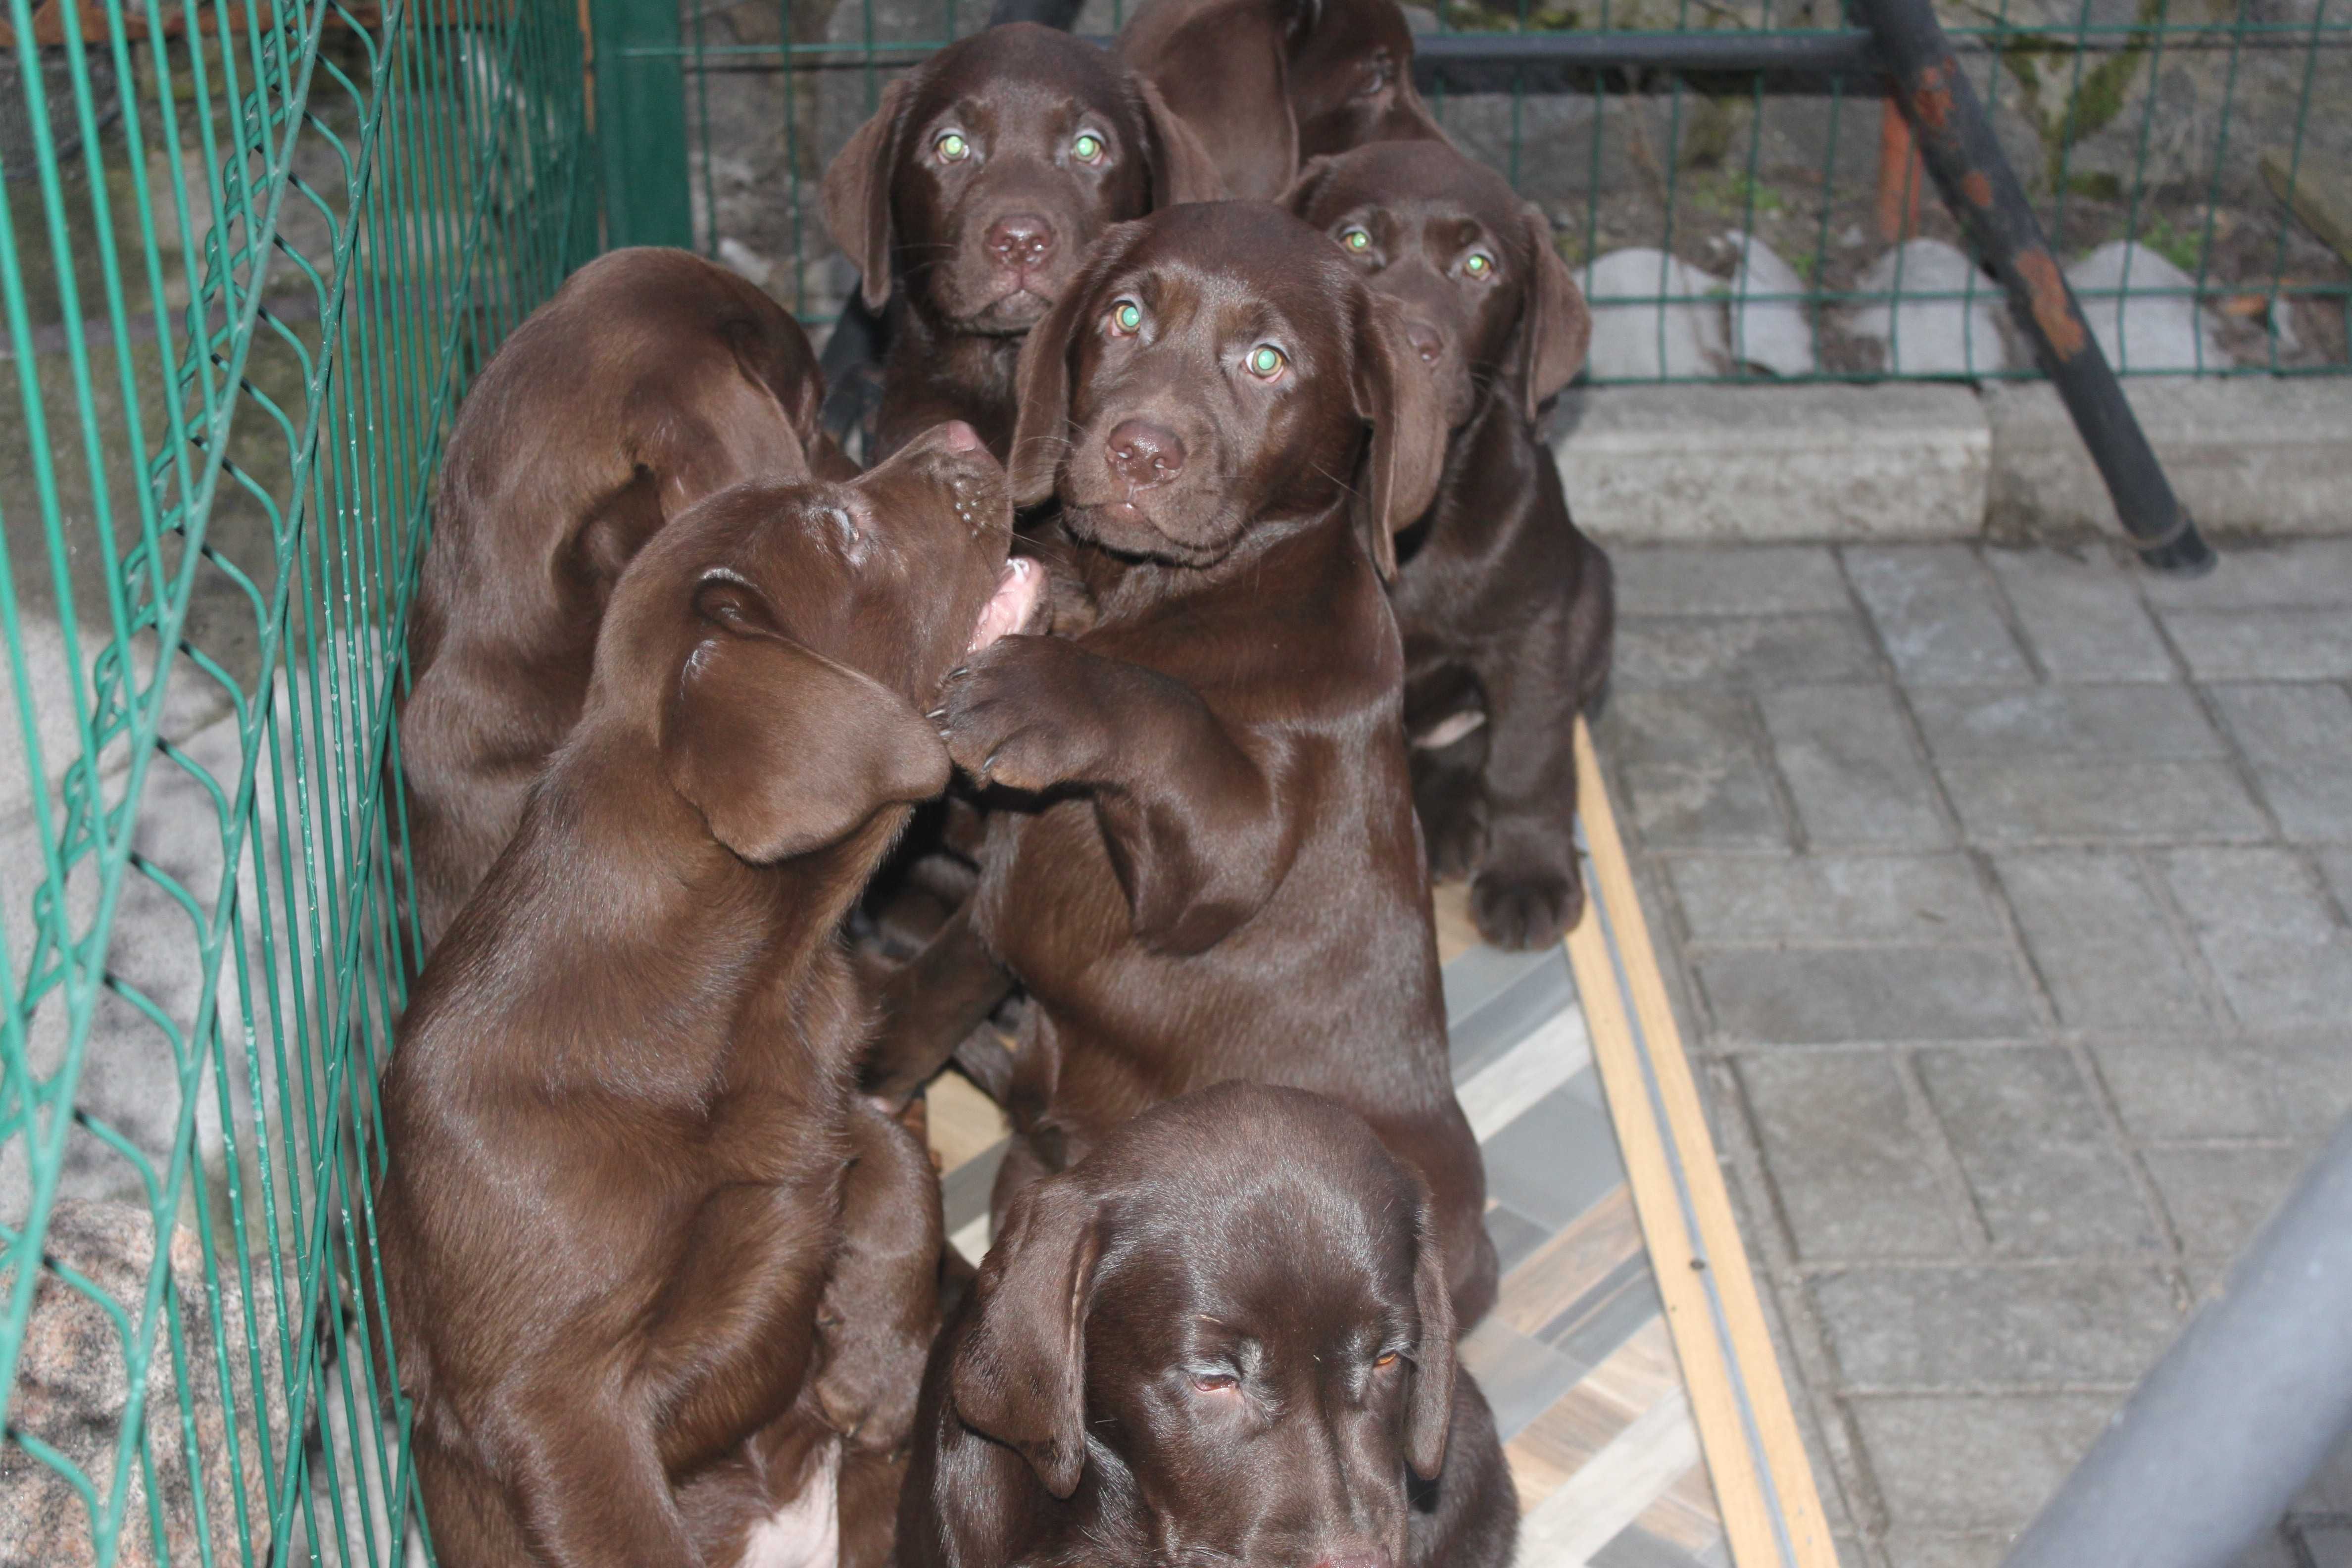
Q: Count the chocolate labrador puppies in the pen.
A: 7